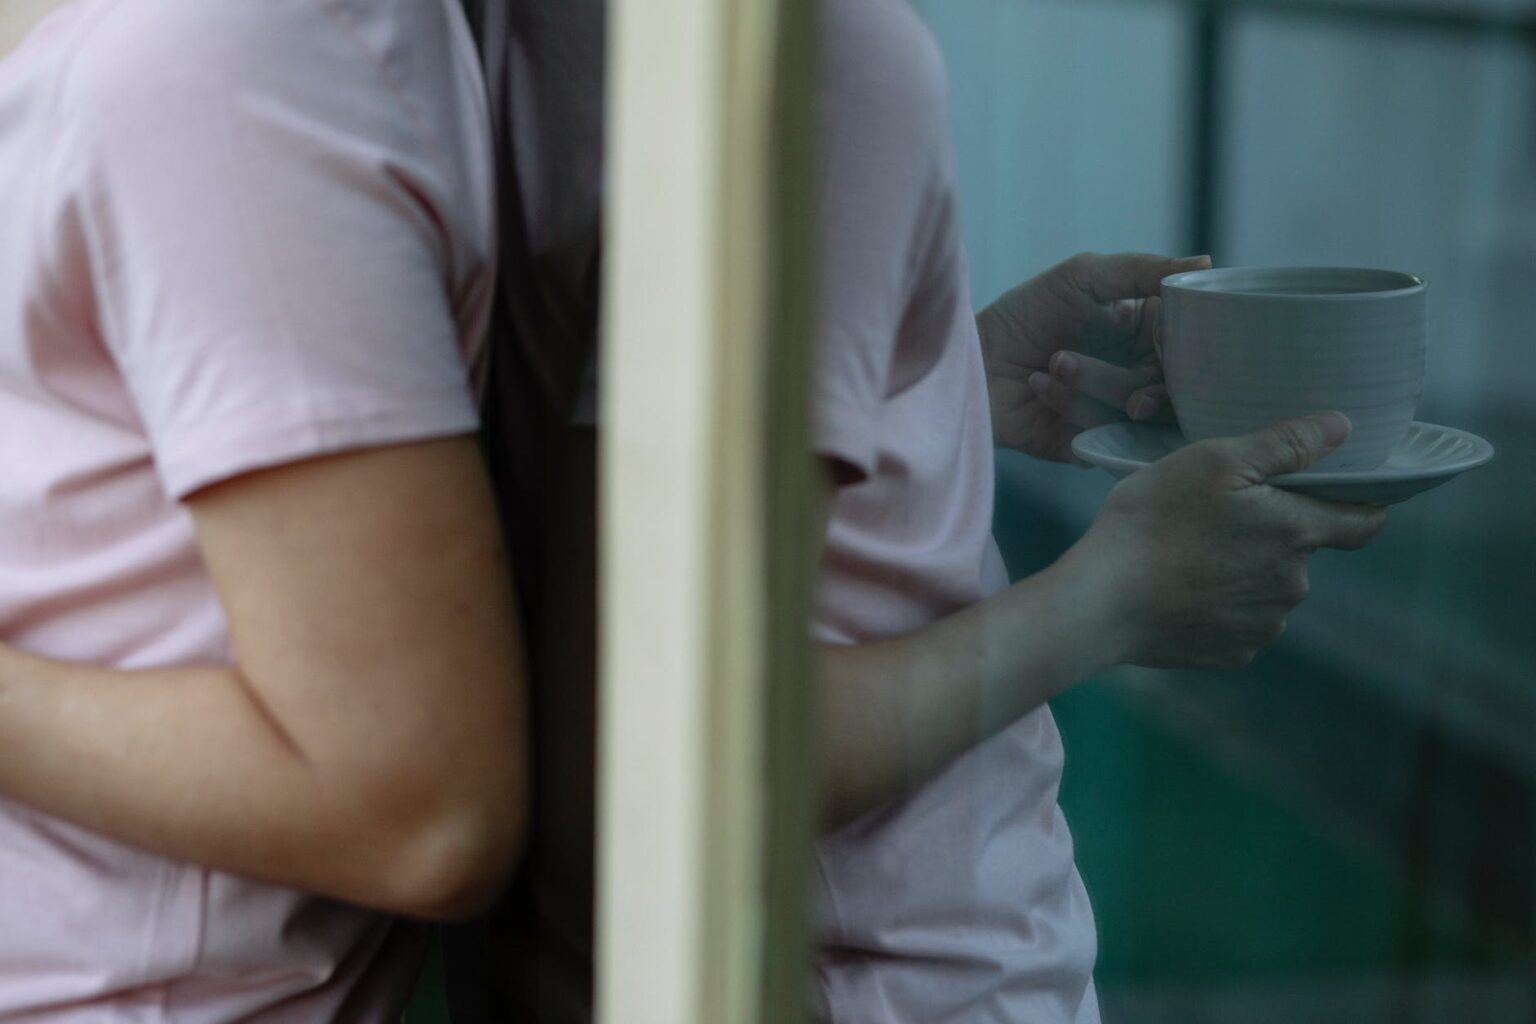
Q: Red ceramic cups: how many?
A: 0